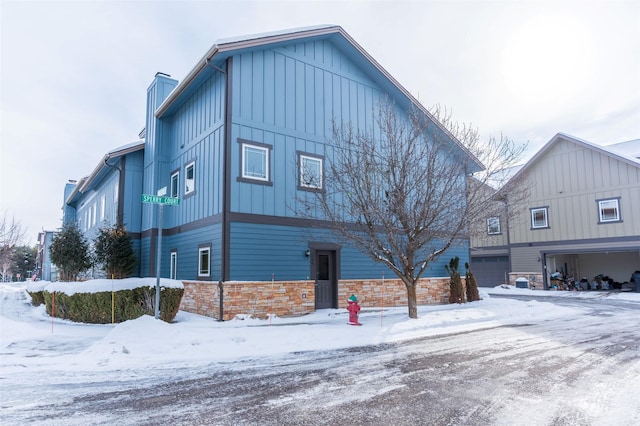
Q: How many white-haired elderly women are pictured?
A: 0